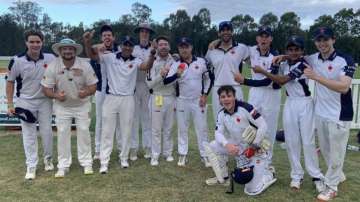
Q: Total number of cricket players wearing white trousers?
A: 12